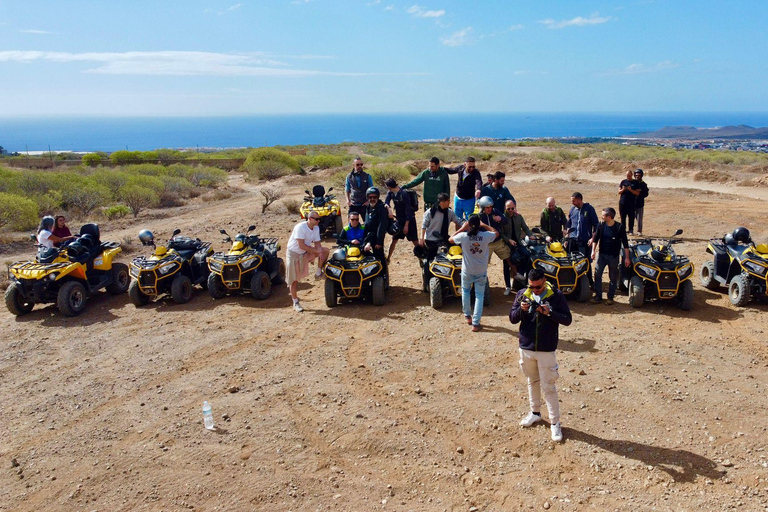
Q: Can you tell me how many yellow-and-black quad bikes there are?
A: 9